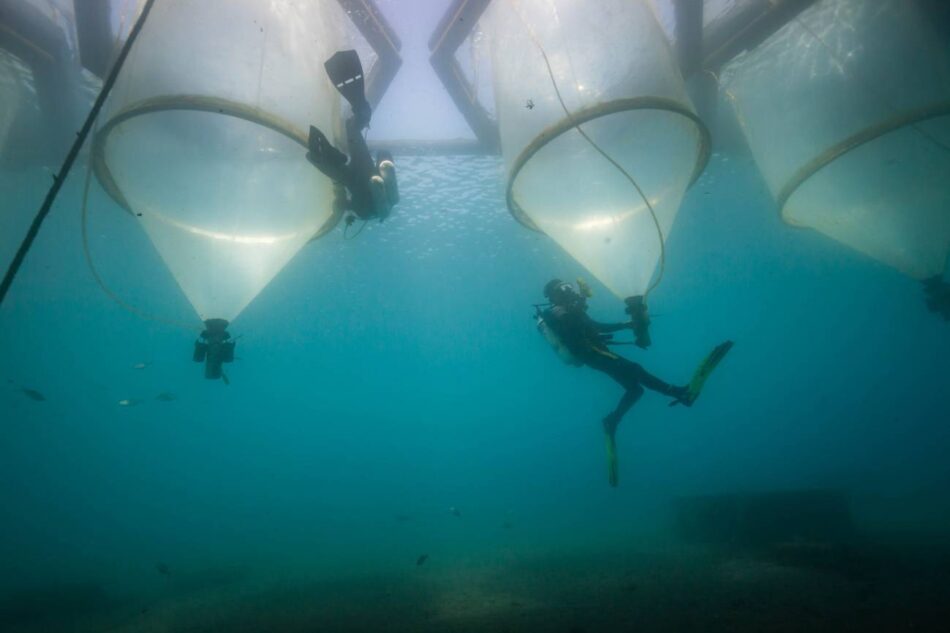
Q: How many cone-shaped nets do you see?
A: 3